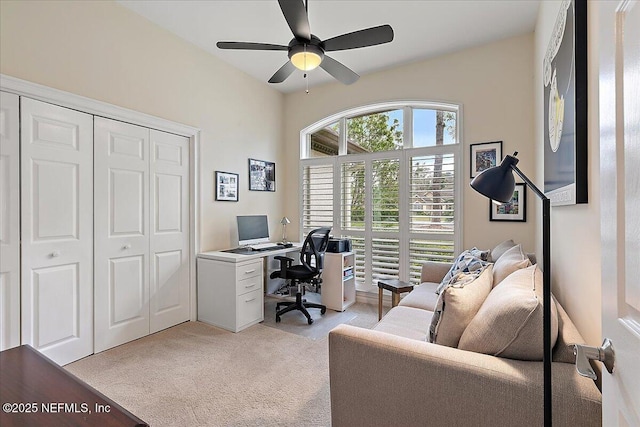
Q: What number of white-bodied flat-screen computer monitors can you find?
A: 1